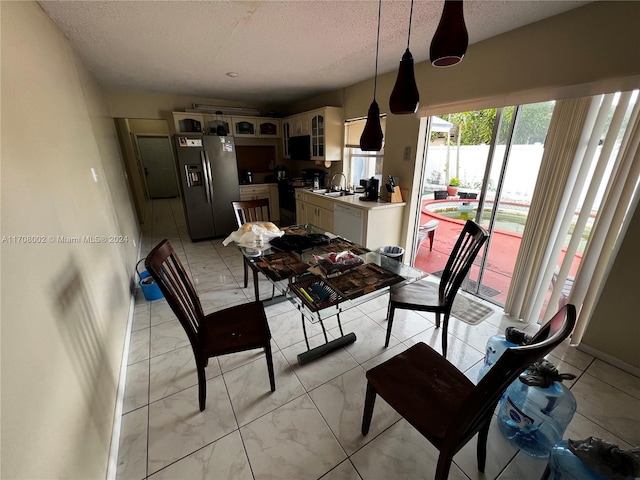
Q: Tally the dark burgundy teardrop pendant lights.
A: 3